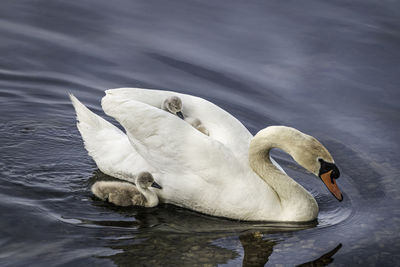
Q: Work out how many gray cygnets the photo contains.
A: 2